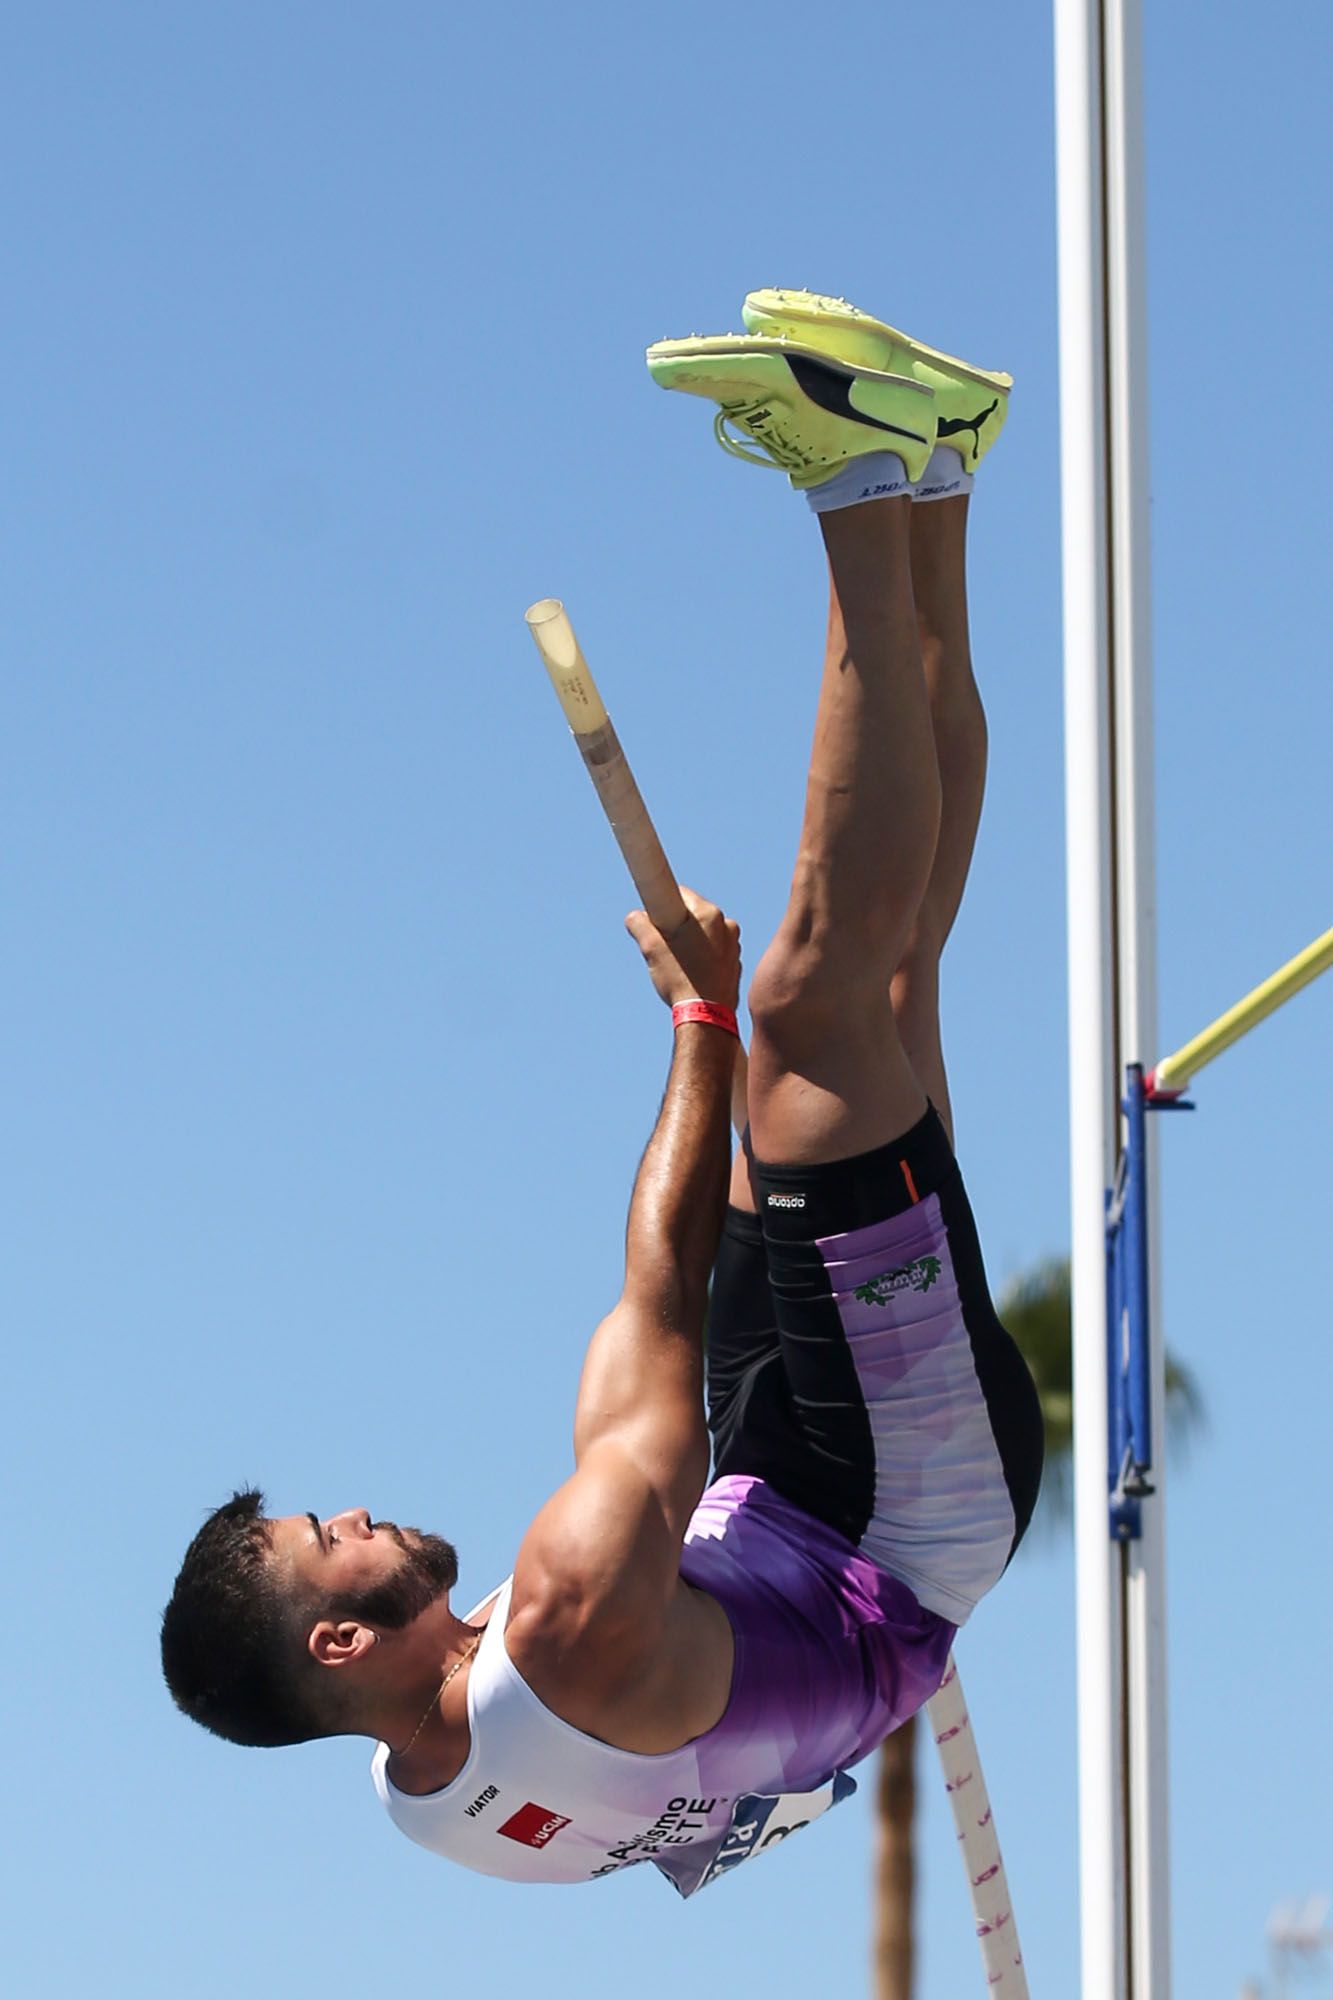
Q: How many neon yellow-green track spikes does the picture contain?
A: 2